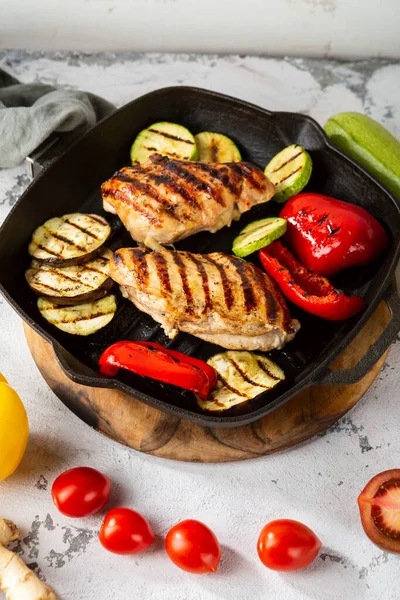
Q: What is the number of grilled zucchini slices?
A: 4